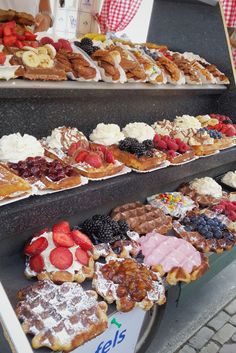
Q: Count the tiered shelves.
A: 3